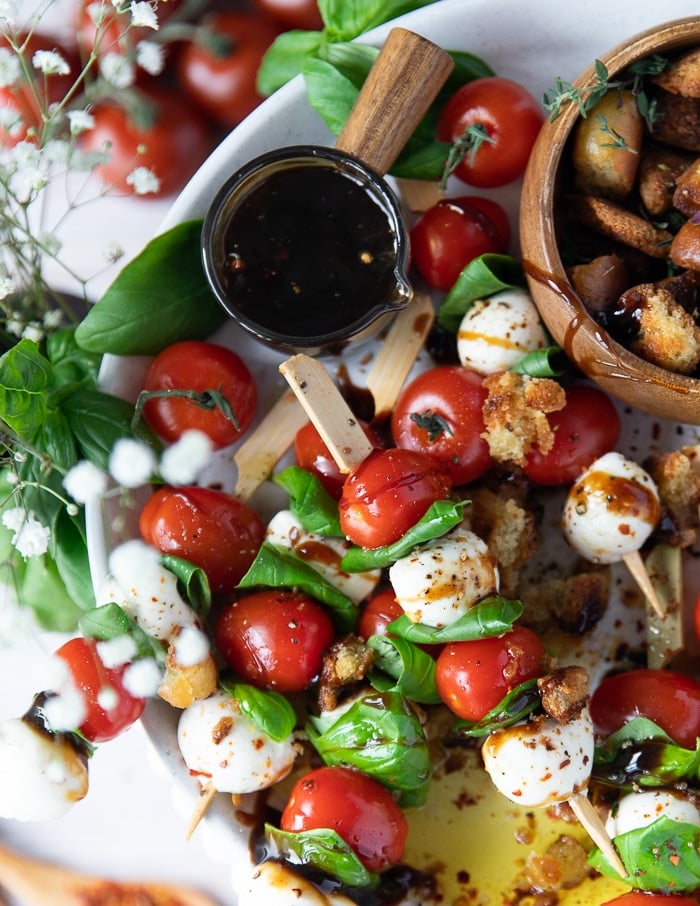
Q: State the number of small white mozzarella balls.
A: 10